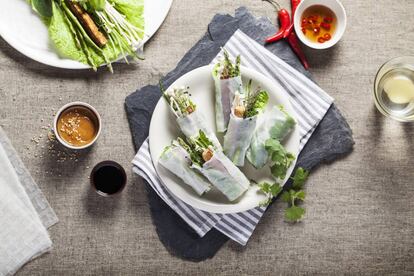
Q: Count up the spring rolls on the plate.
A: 6